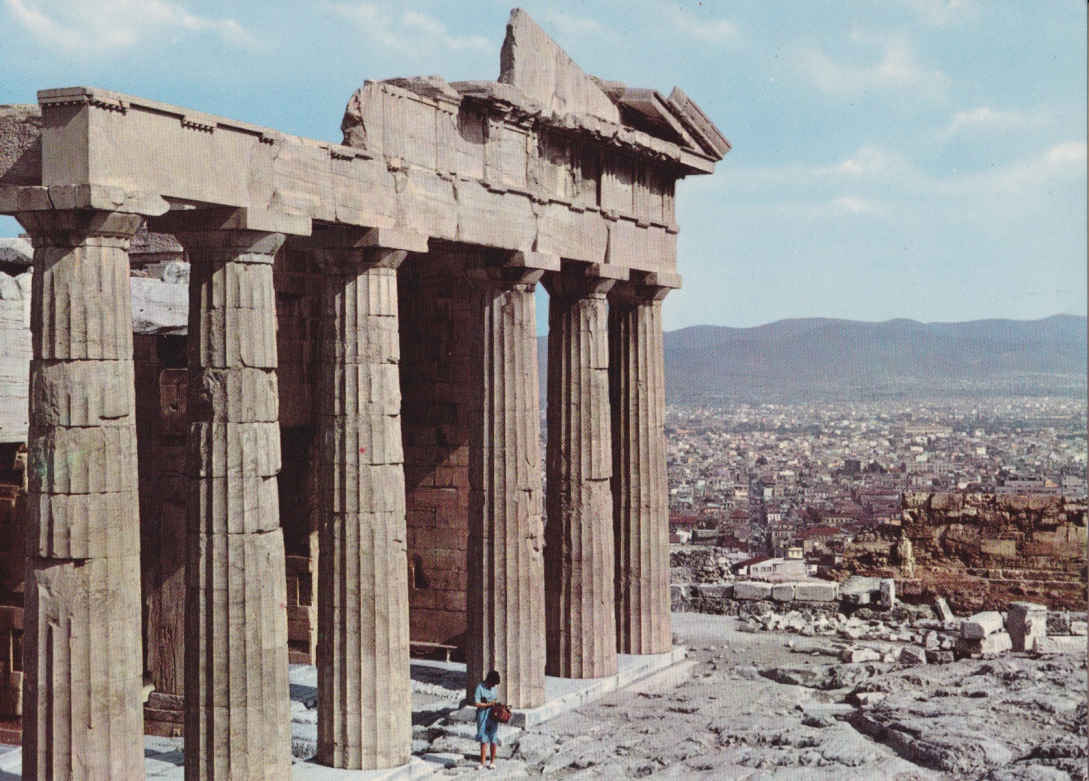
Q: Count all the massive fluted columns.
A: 6